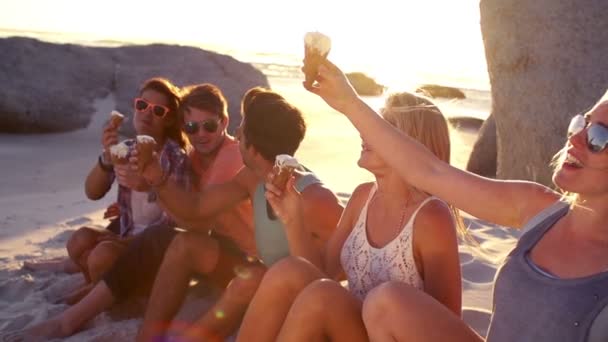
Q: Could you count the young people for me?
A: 5